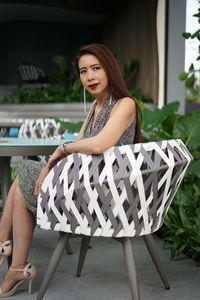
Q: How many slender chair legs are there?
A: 4